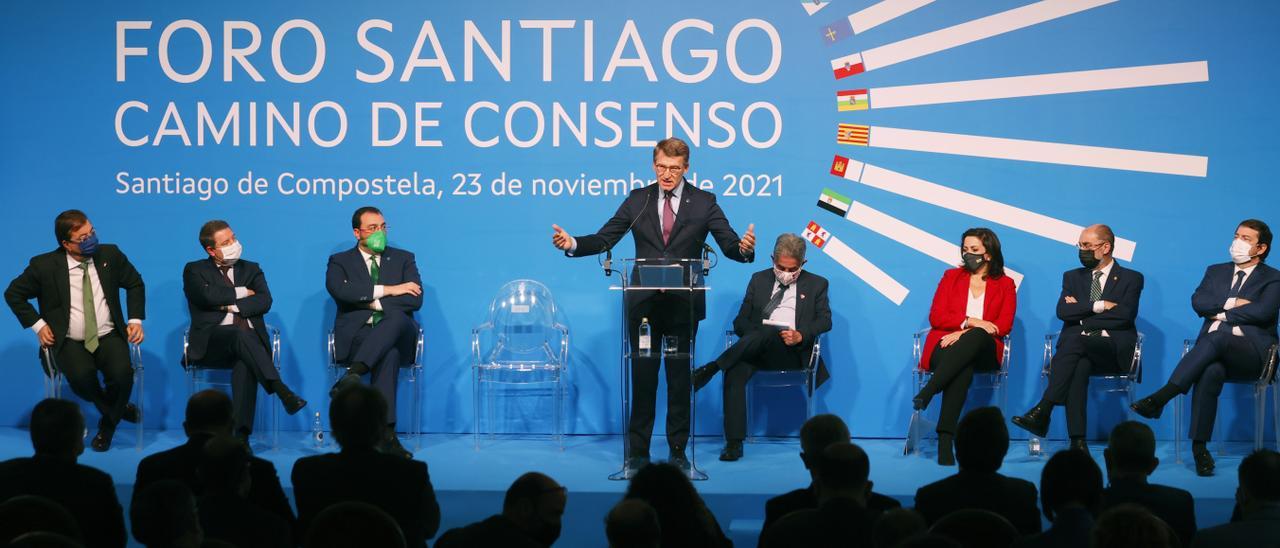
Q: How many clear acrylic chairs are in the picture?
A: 8